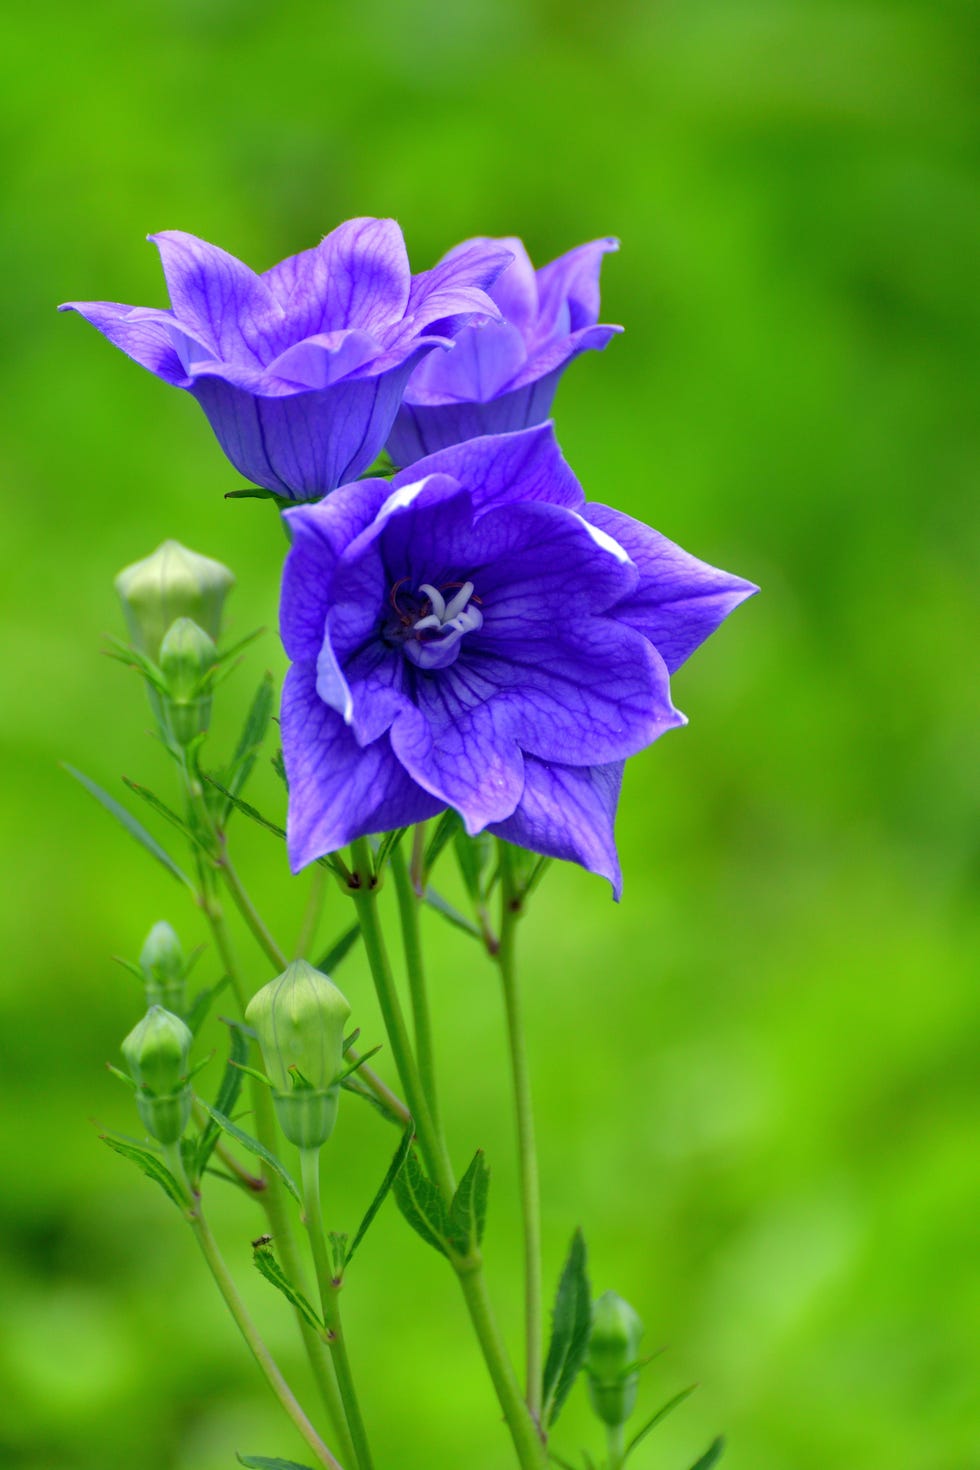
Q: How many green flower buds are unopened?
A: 6